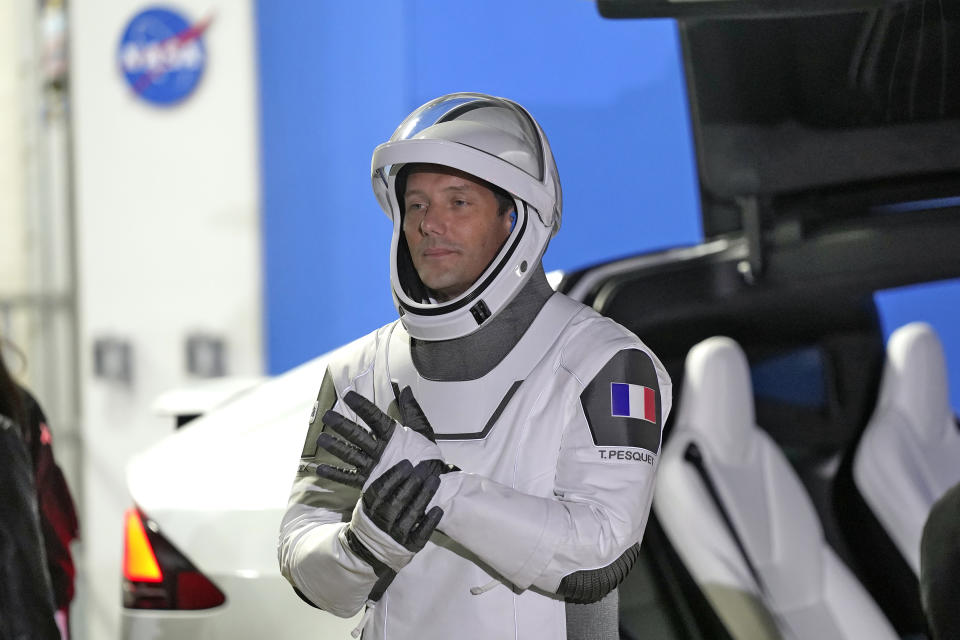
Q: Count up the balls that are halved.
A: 0